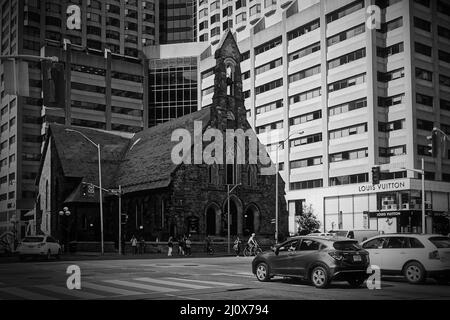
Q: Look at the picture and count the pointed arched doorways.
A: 3